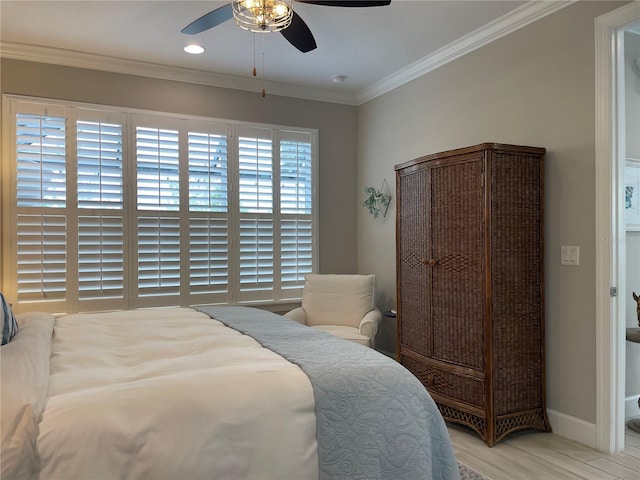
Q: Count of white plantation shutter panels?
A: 6